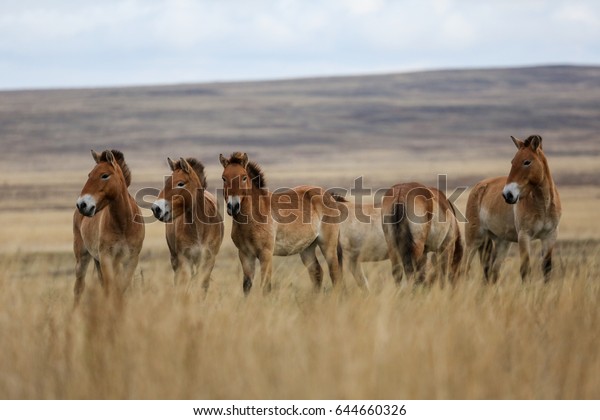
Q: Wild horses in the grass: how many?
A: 6